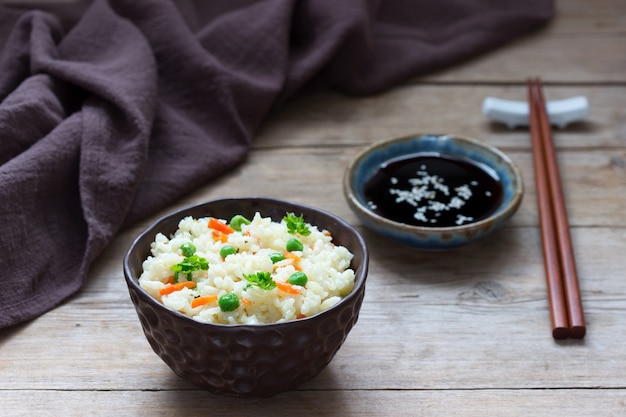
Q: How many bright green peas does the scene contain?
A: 7